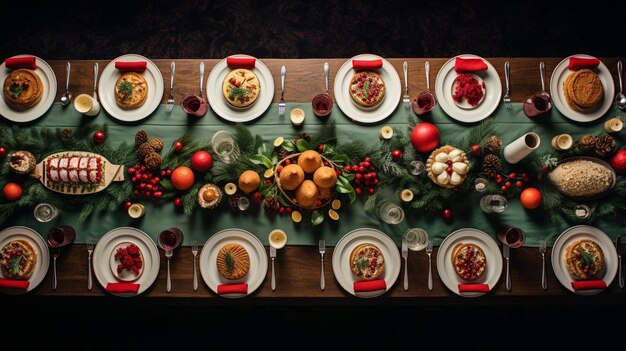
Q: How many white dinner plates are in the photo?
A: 12